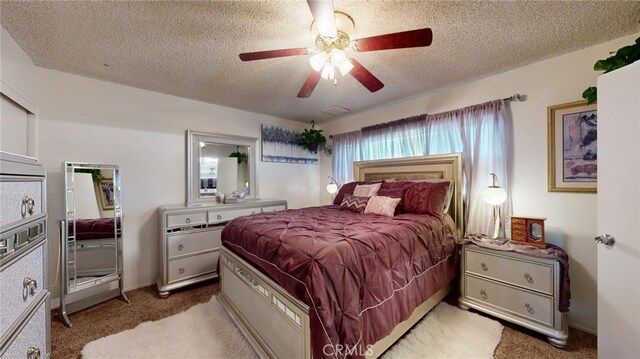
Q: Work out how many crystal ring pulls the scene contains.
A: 13